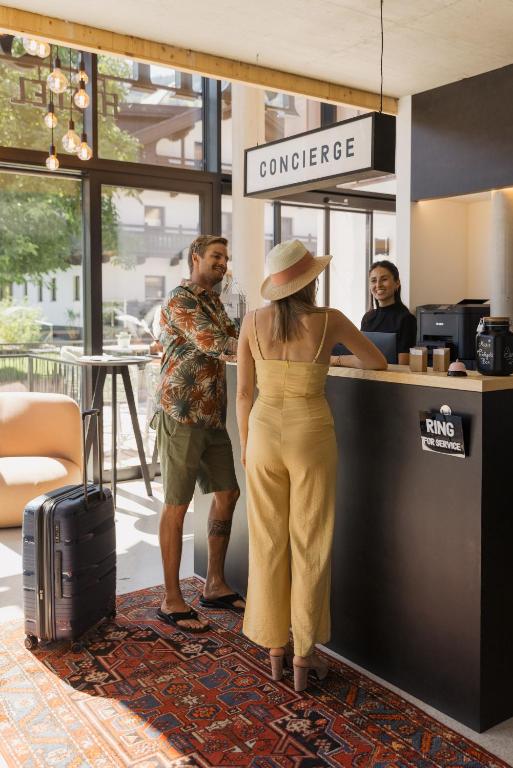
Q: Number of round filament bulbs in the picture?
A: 9